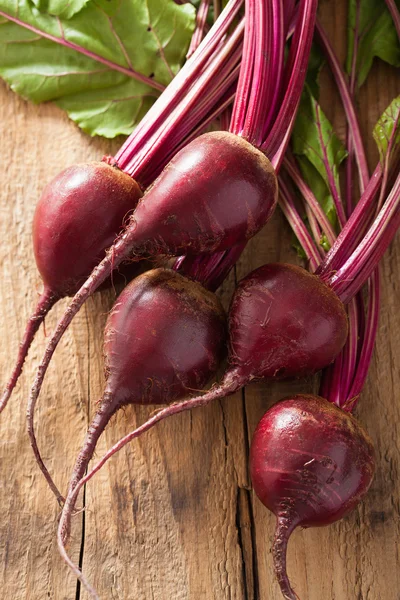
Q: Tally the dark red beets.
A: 5